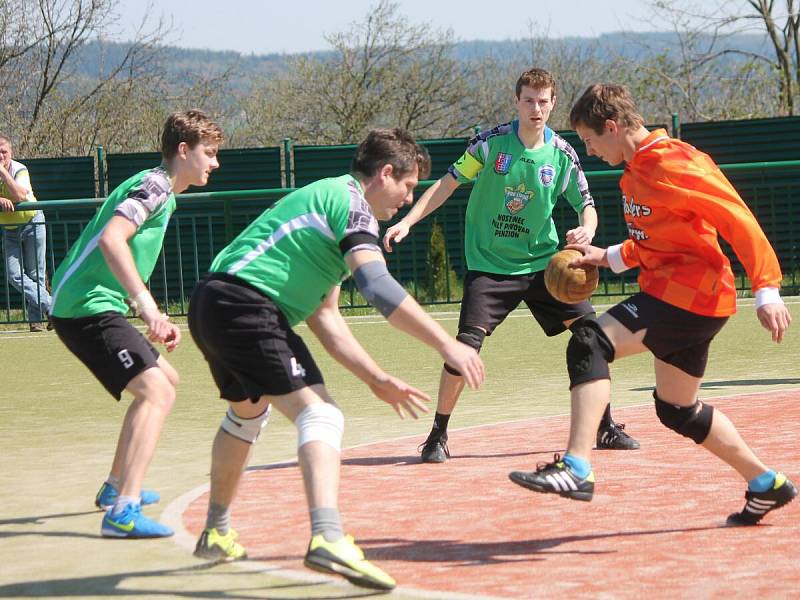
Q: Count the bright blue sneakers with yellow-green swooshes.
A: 2